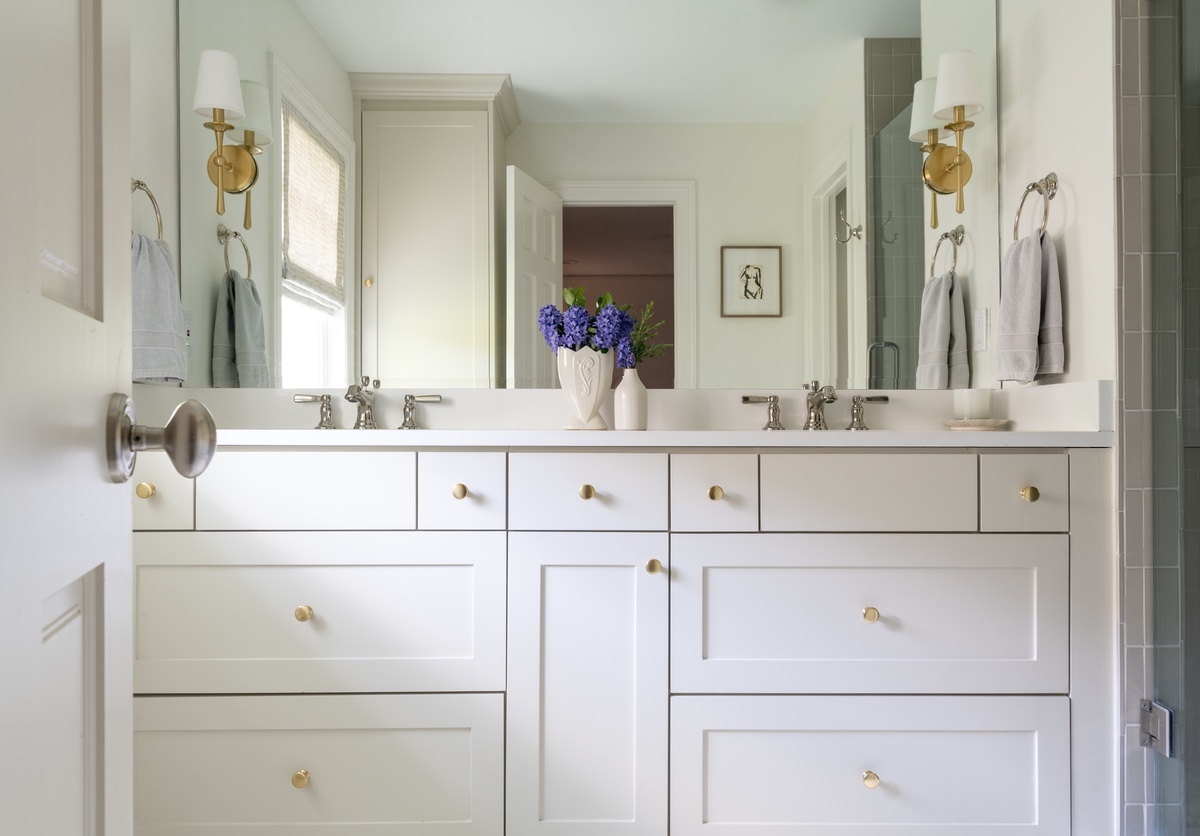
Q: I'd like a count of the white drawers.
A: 9